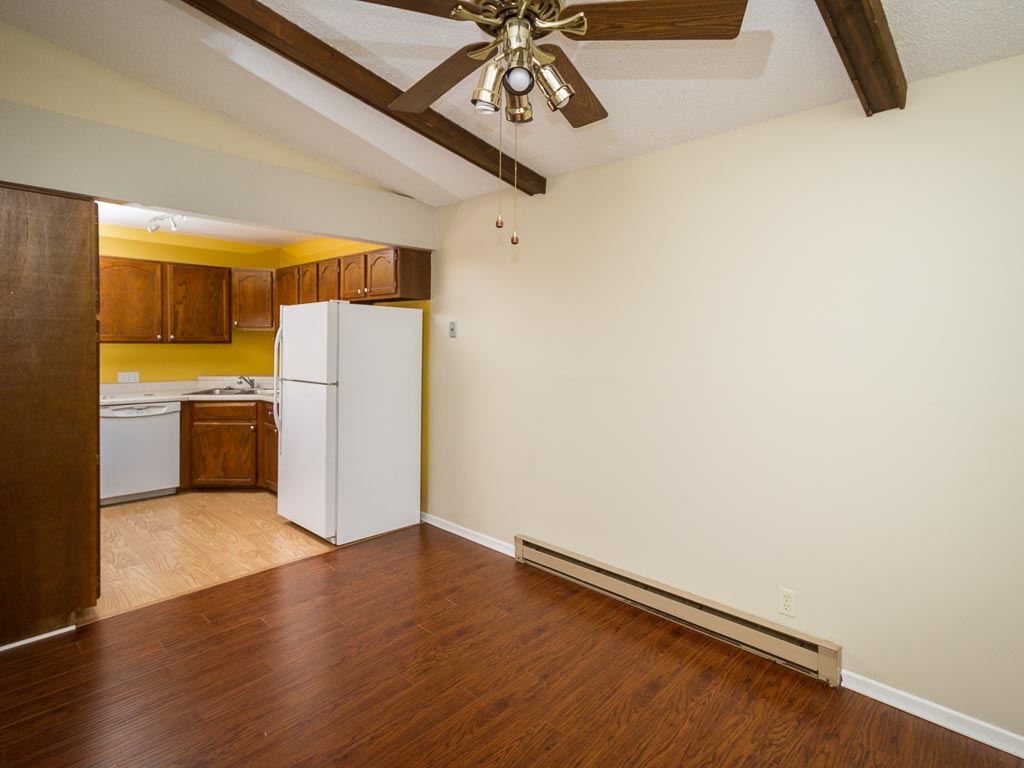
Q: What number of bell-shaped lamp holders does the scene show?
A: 4